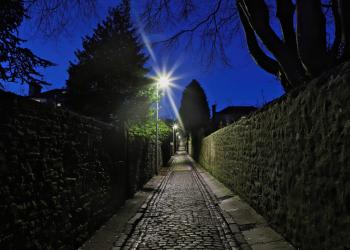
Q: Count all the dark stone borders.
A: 2